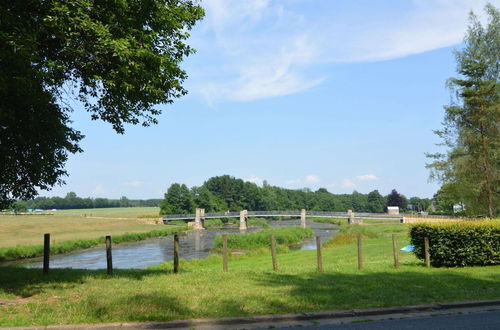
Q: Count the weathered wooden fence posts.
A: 9